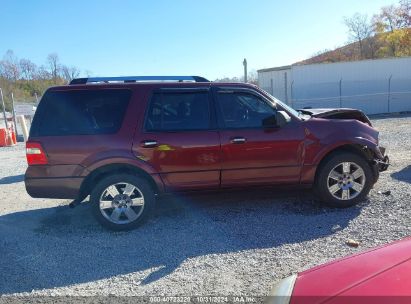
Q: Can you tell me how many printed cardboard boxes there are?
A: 0